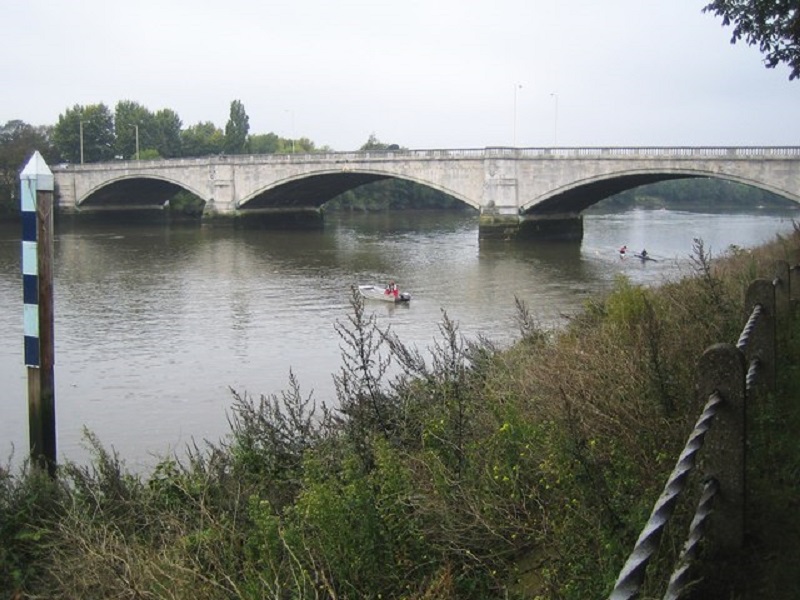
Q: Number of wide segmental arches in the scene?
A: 3